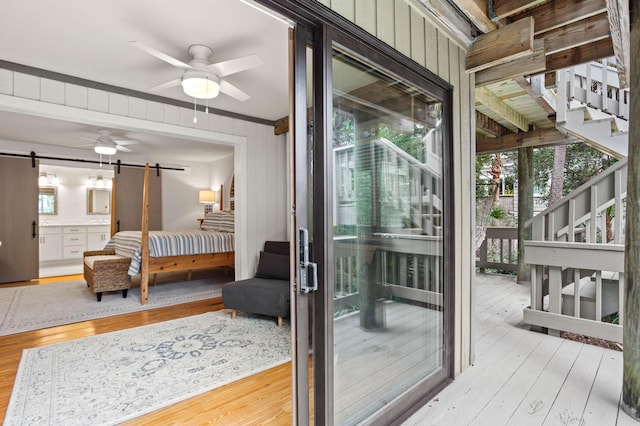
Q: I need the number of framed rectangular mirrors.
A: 2